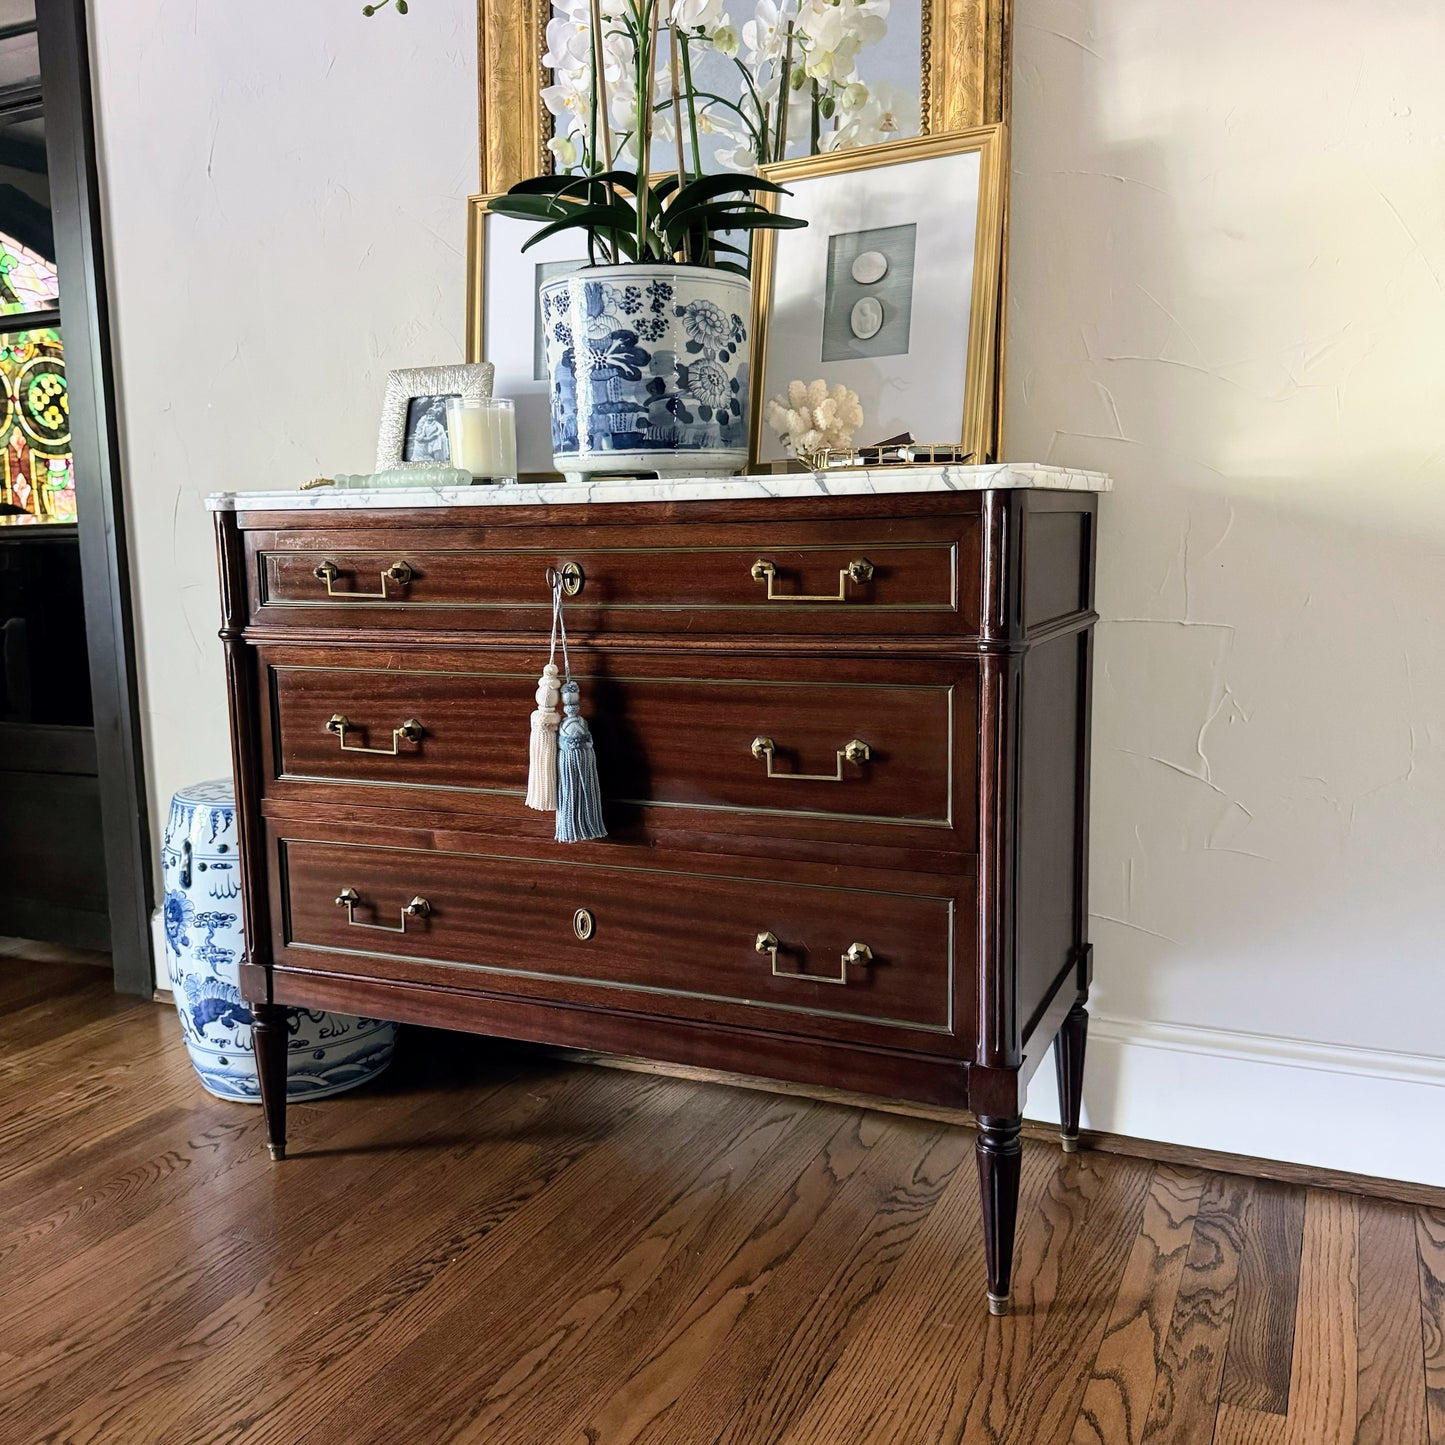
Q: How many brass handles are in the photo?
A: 6